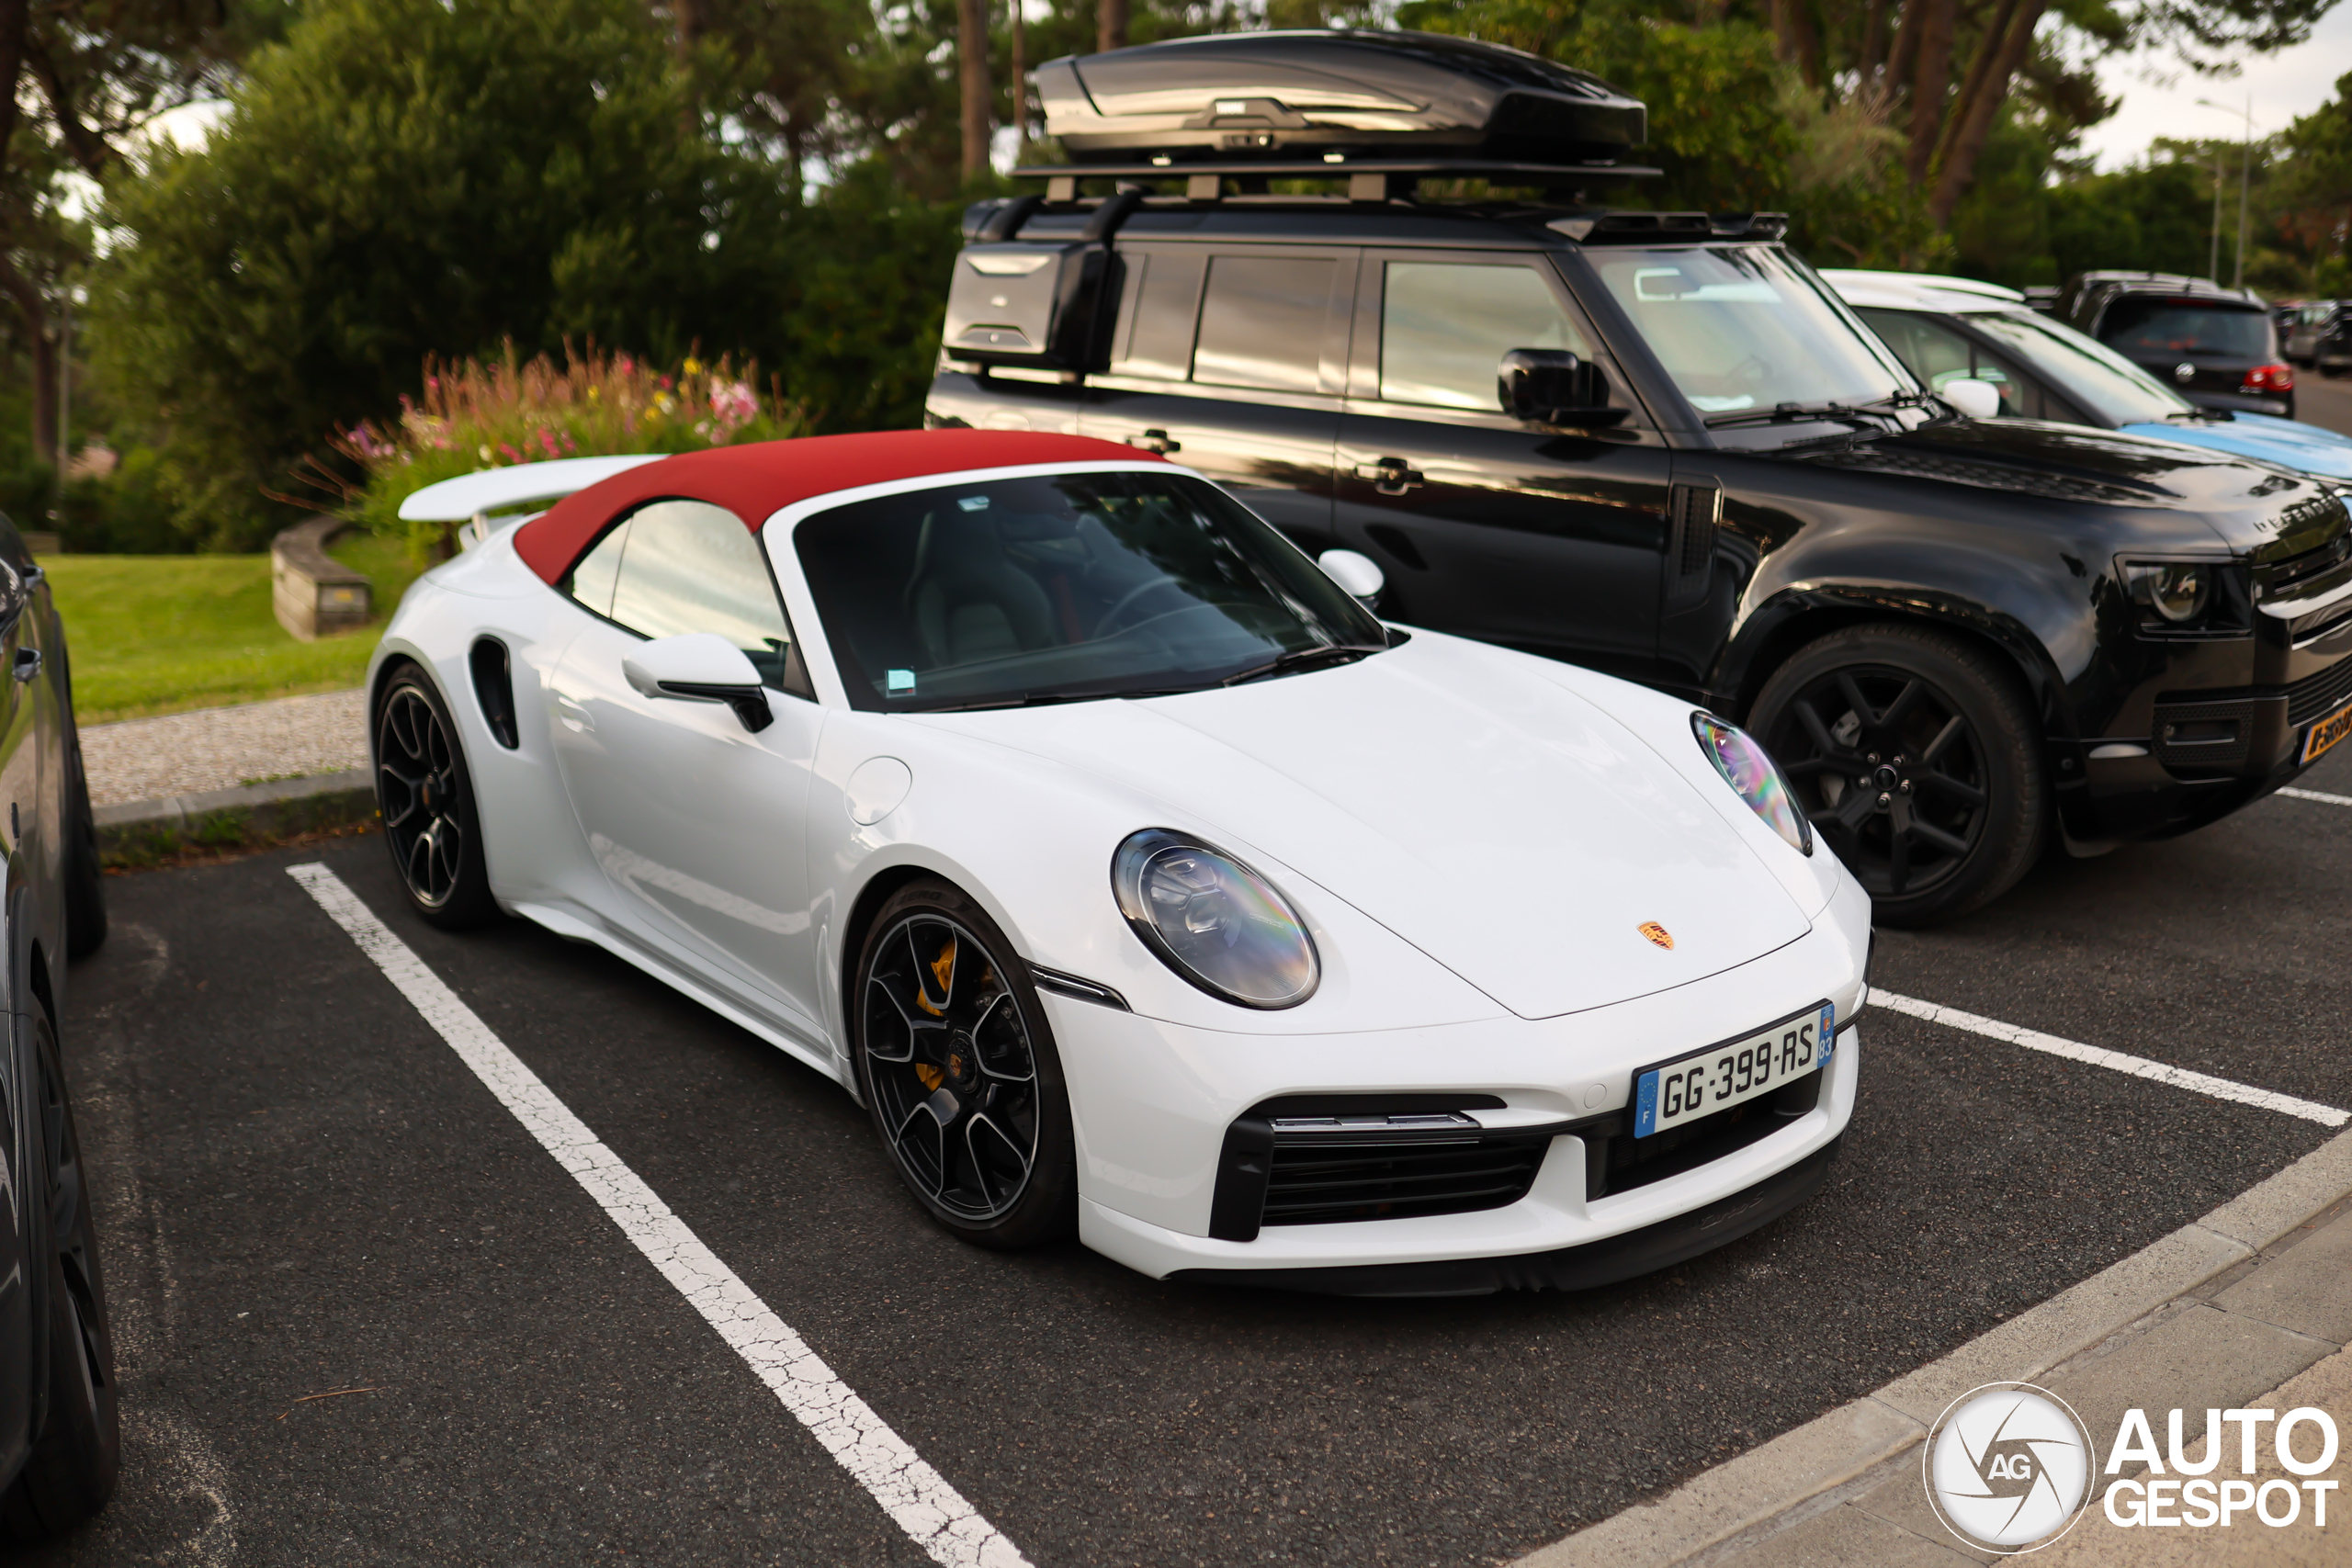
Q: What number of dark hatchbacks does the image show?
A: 1